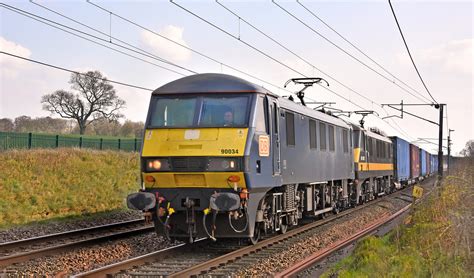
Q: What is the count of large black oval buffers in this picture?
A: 2